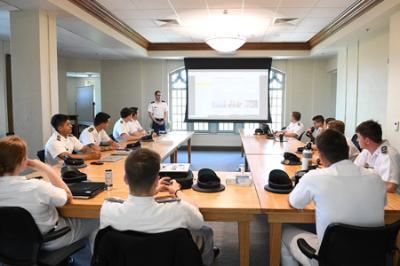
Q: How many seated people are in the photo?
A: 12